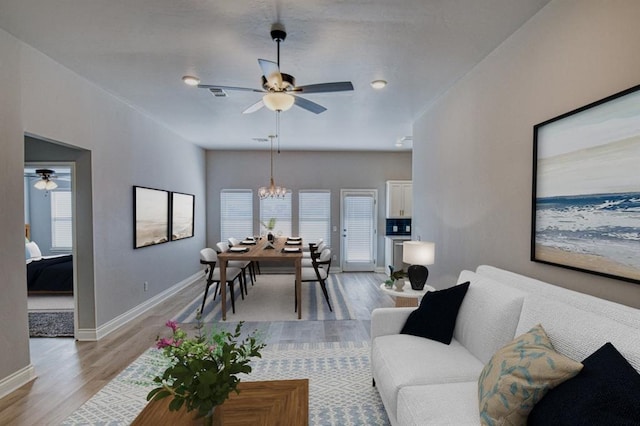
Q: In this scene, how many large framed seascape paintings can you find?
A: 1